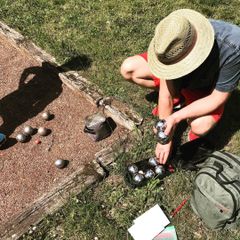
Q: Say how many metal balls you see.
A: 12